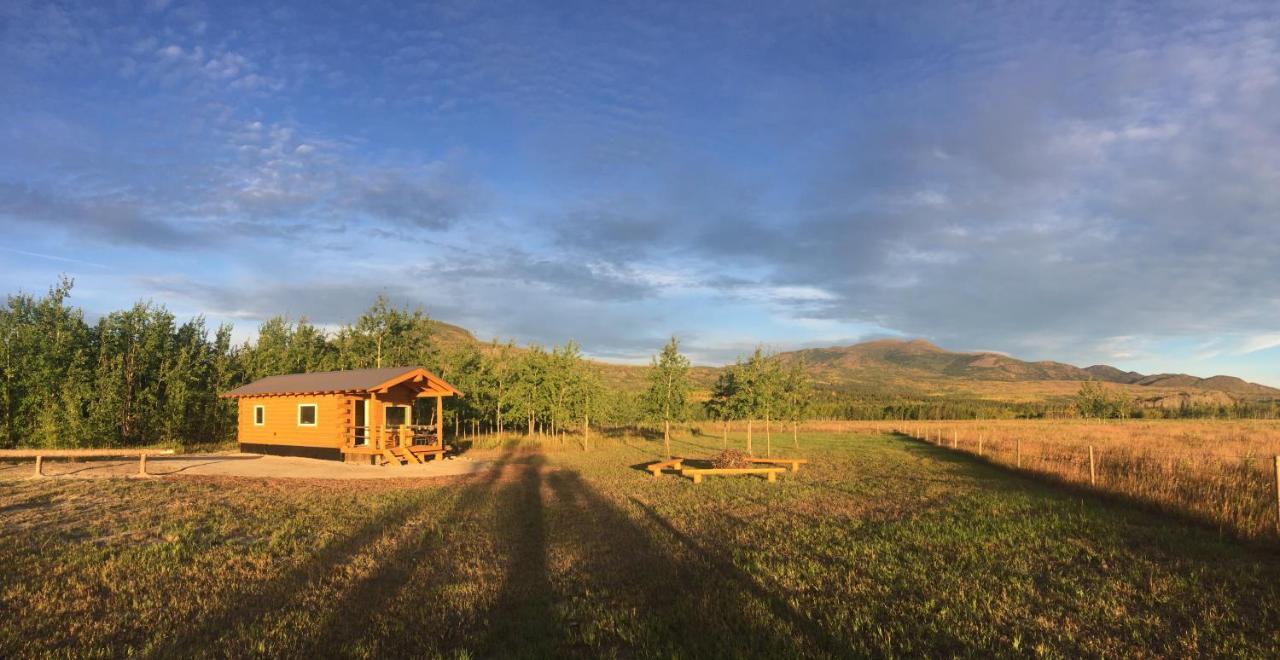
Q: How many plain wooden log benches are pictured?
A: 3